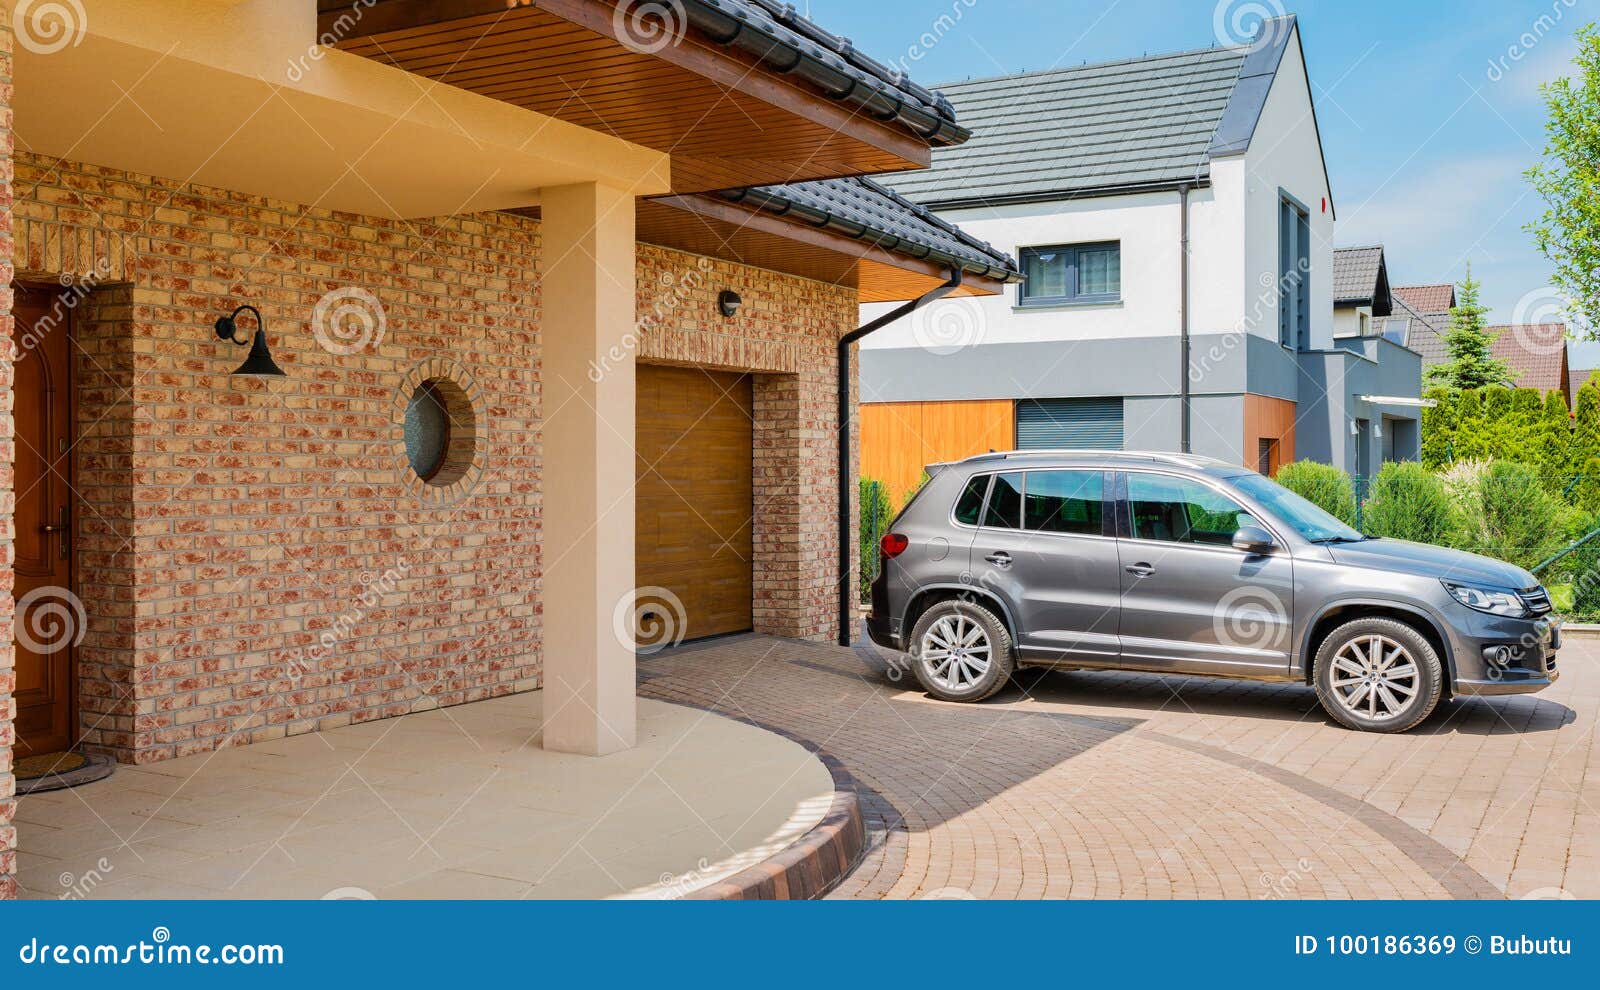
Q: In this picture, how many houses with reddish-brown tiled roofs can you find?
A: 2